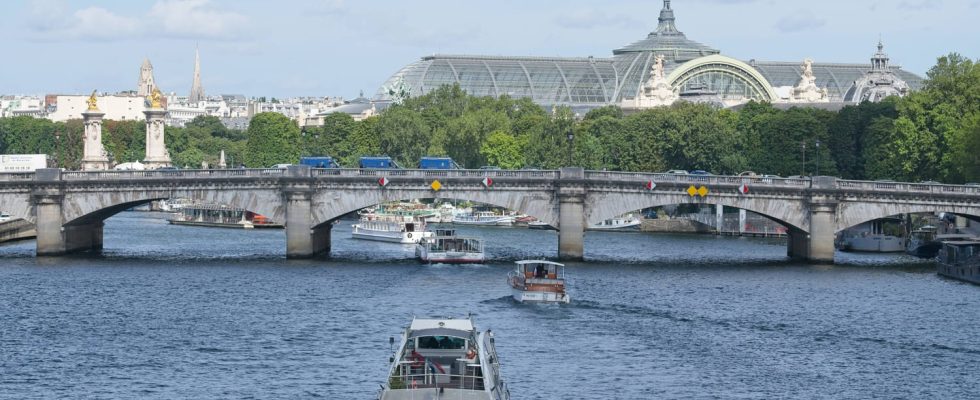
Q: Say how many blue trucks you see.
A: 3